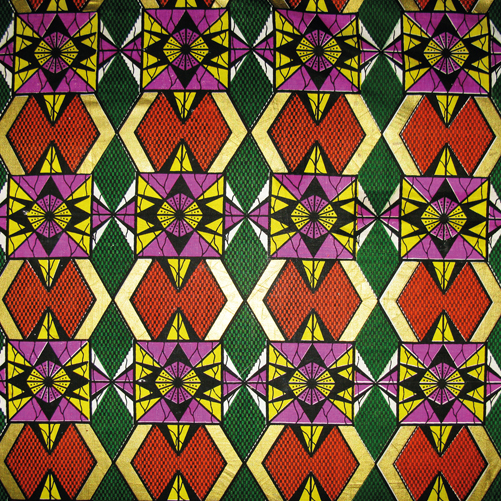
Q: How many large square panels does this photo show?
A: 12